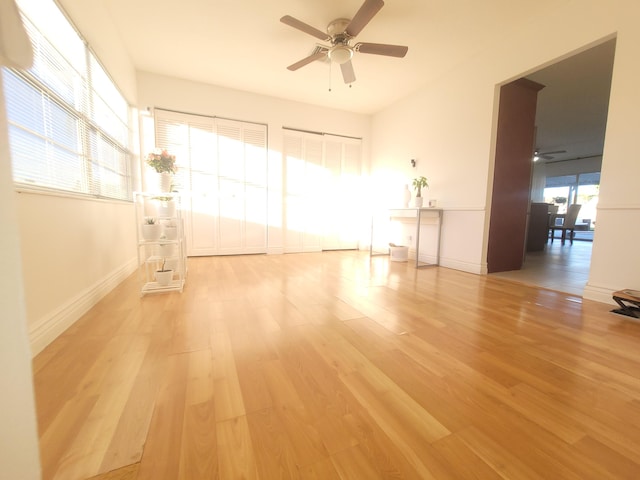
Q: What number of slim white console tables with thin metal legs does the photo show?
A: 1